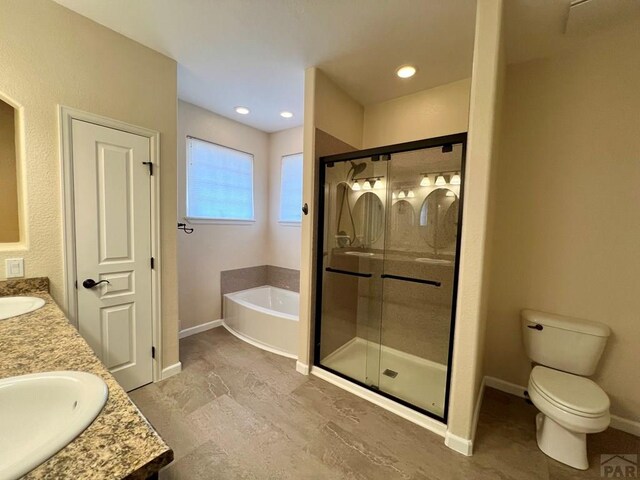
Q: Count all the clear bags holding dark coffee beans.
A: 0